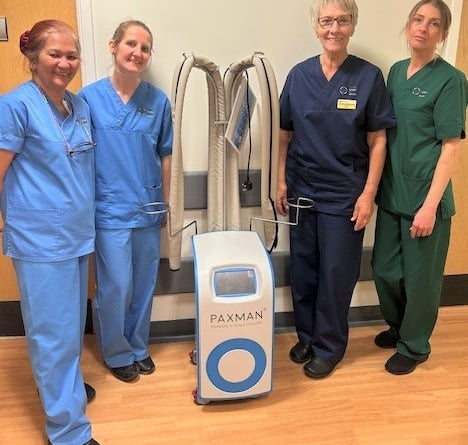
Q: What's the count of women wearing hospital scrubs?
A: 4